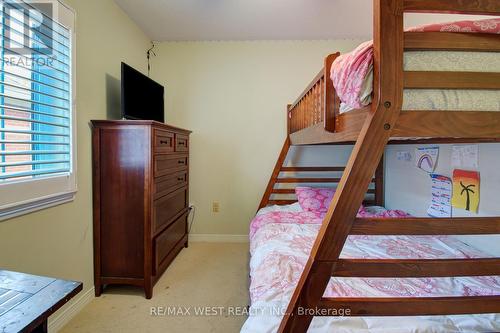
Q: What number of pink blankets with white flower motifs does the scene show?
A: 1